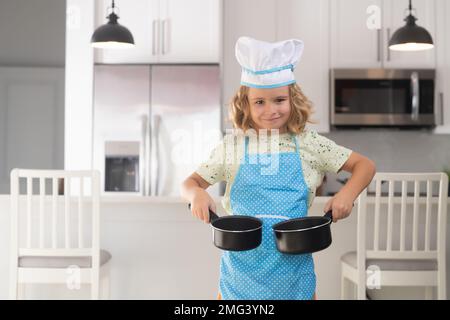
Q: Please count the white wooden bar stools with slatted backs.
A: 2